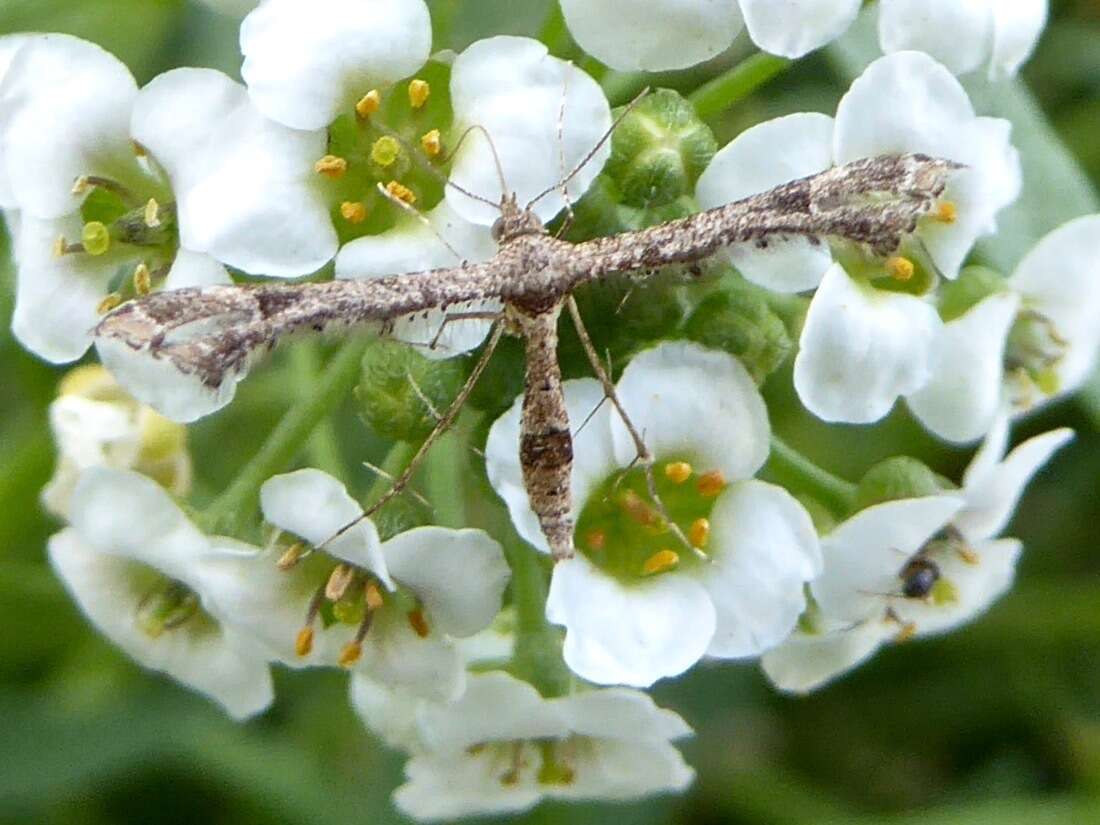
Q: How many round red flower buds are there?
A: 0